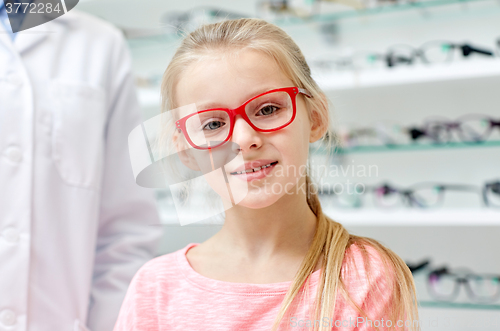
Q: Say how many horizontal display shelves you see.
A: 5